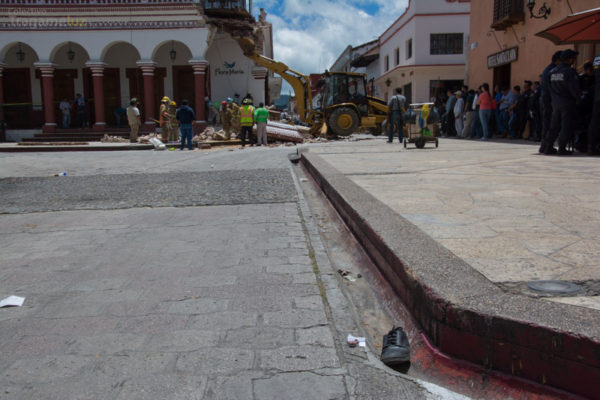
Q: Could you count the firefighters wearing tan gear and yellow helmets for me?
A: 2